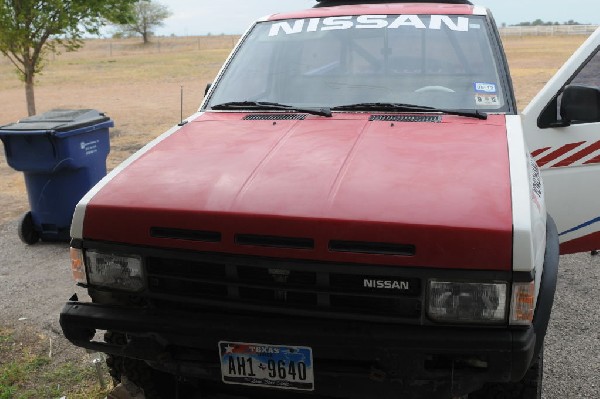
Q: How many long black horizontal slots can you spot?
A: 3